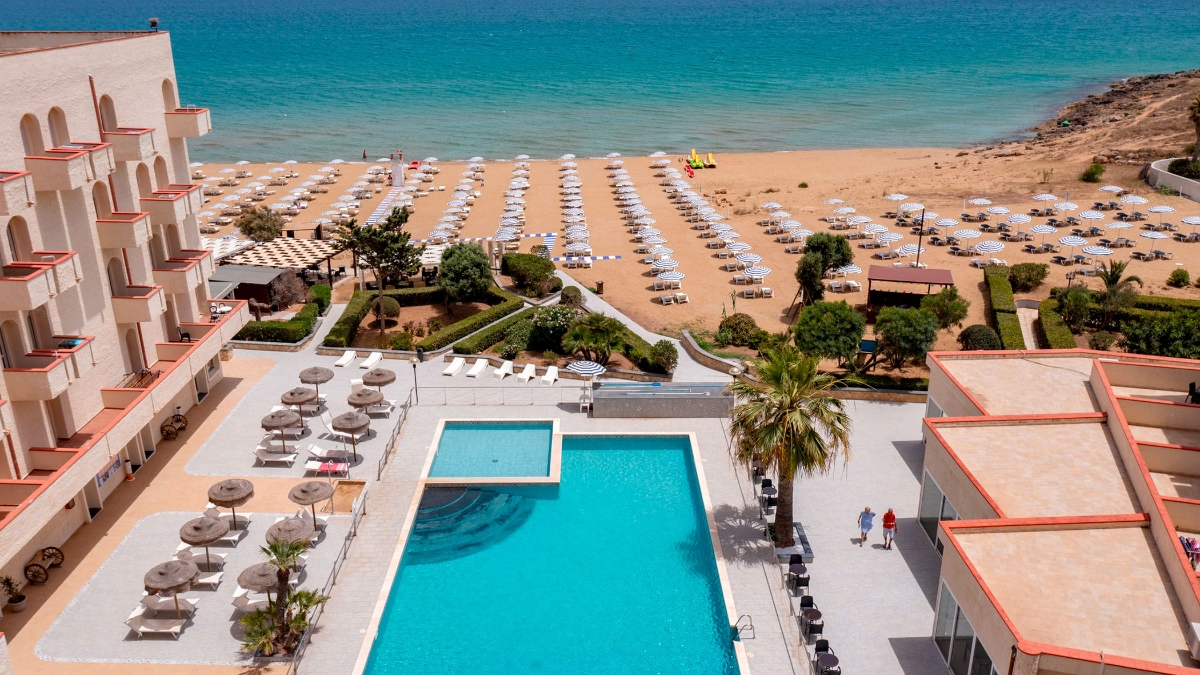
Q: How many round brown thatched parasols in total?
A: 12